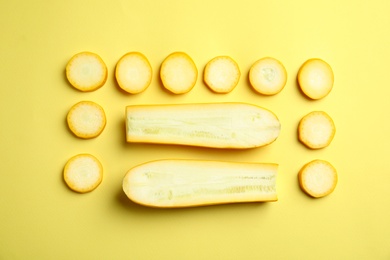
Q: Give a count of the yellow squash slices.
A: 10